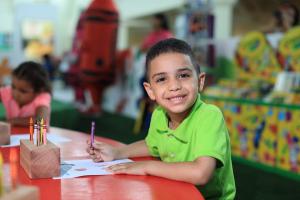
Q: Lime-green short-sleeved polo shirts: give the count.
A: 1